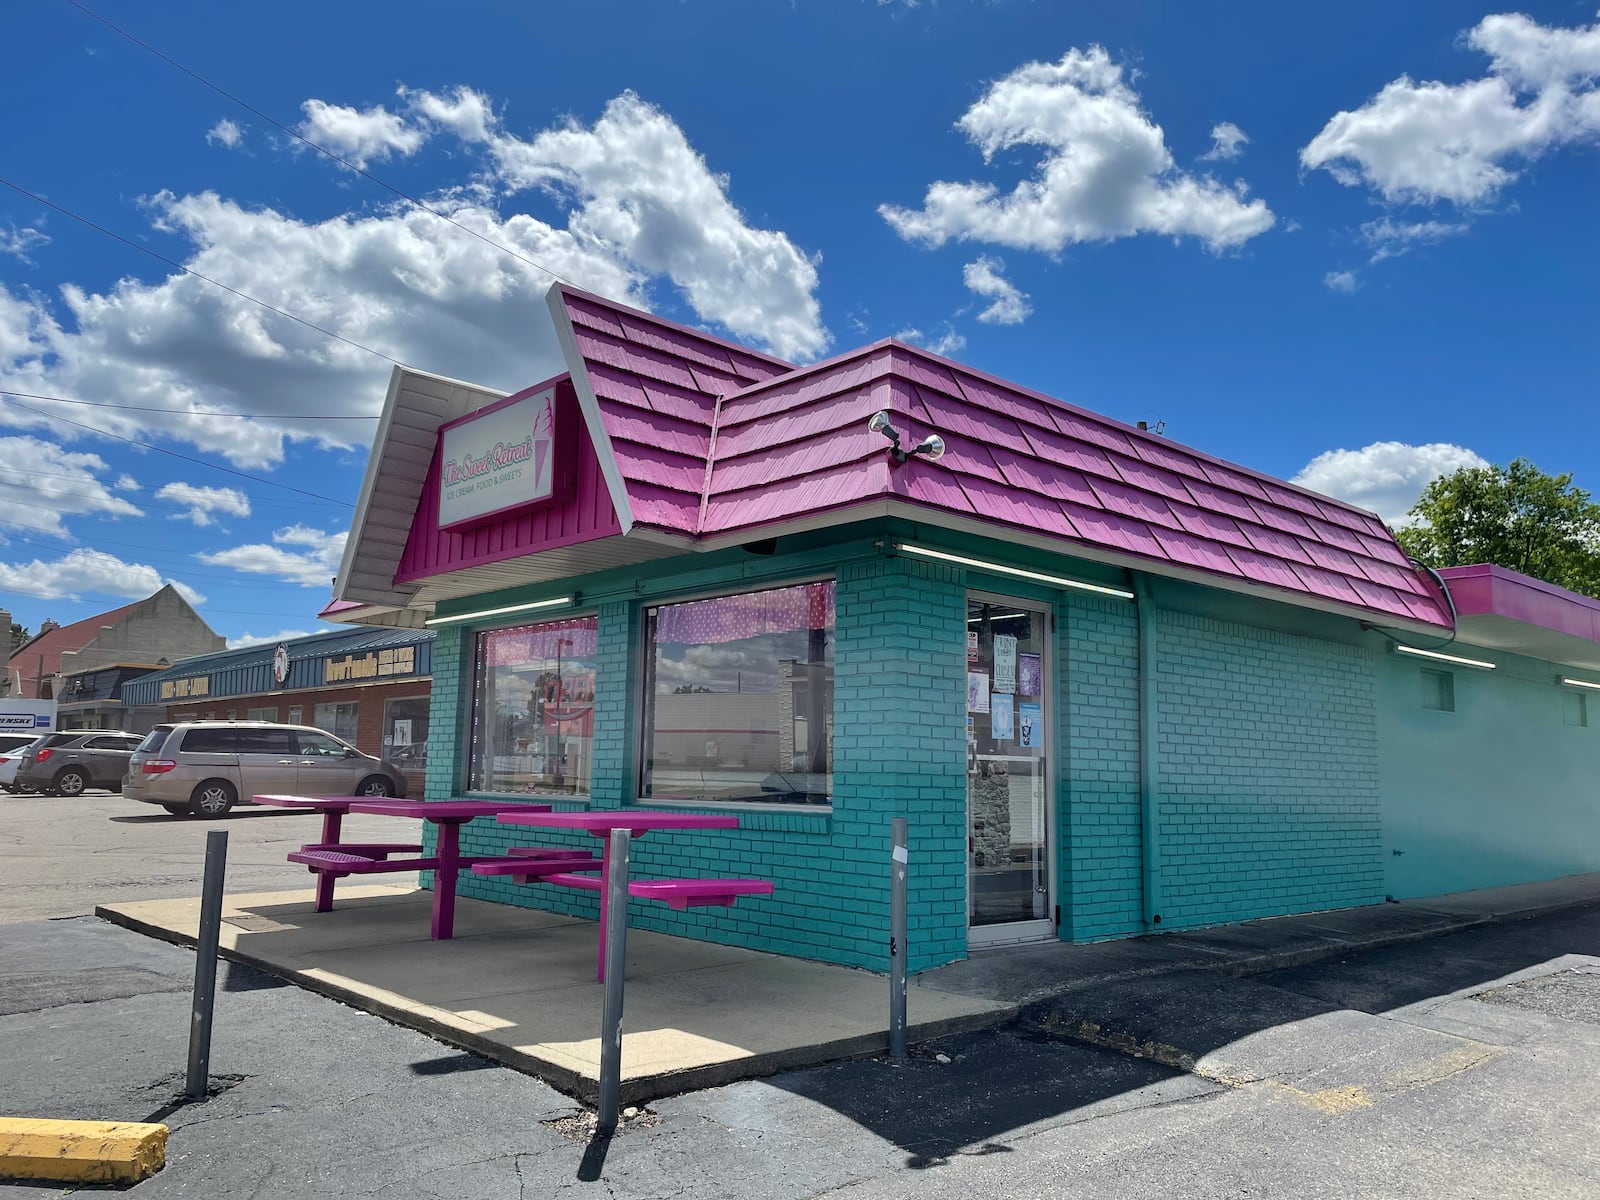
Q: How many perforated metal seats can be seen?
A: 5